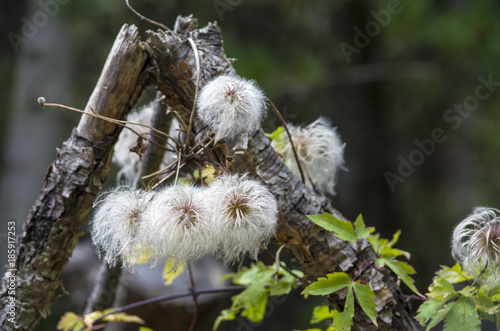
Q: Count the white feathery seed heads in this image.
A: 7